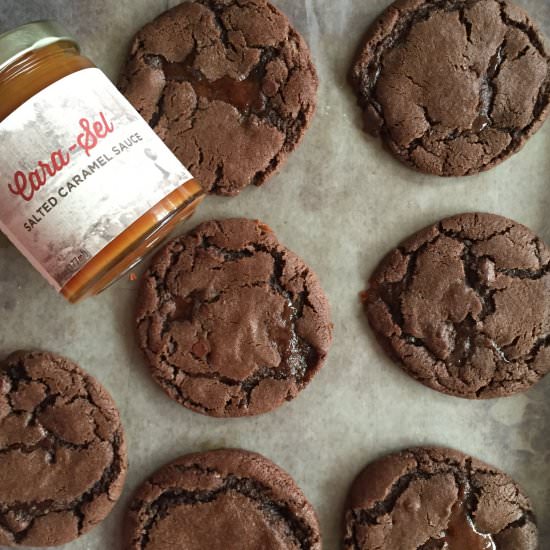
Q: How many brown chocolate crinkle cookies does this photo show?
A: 7